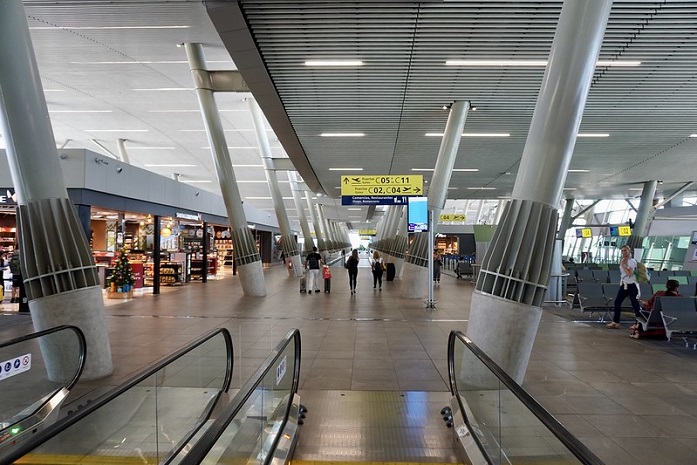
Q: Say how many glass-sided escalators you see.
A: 2